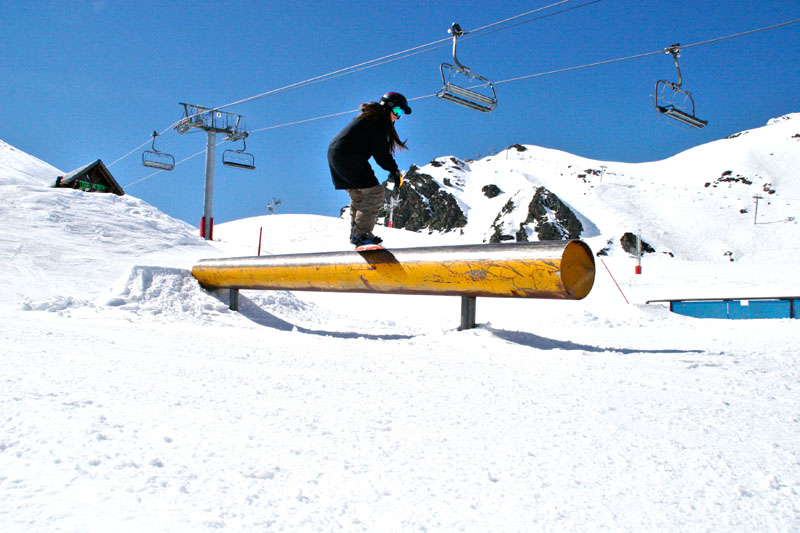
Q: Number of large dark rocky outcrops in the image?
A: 2